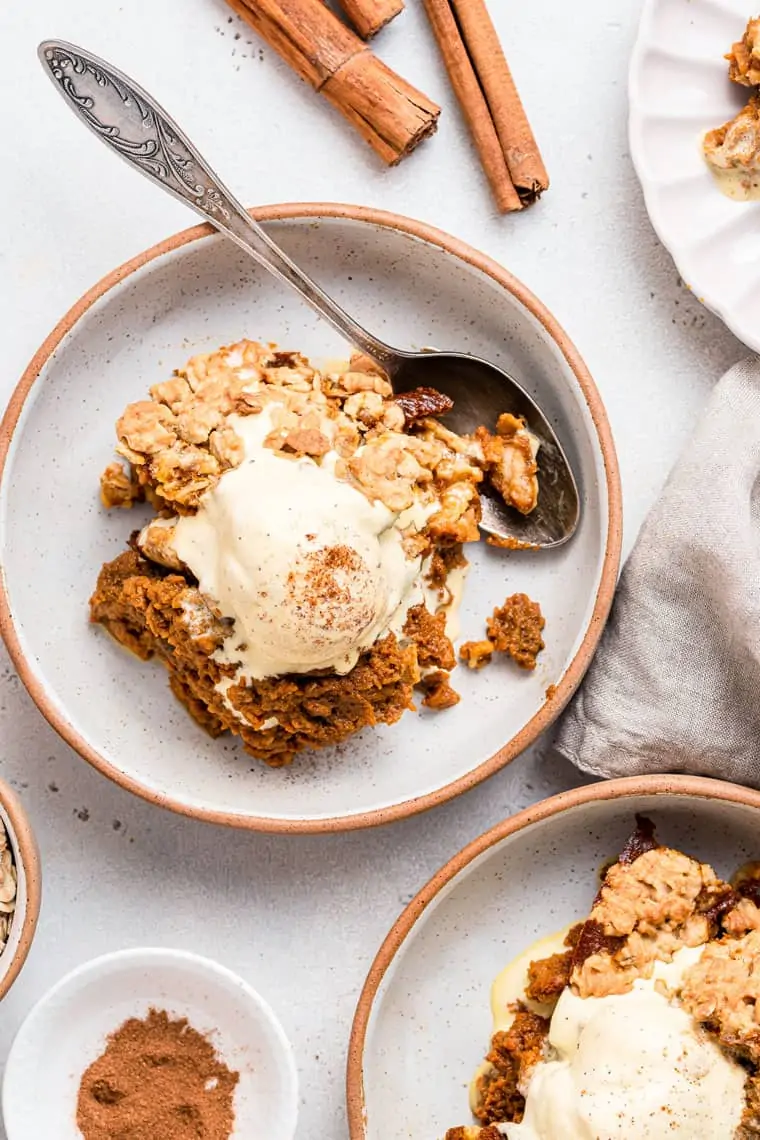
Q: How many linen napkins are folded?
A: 1